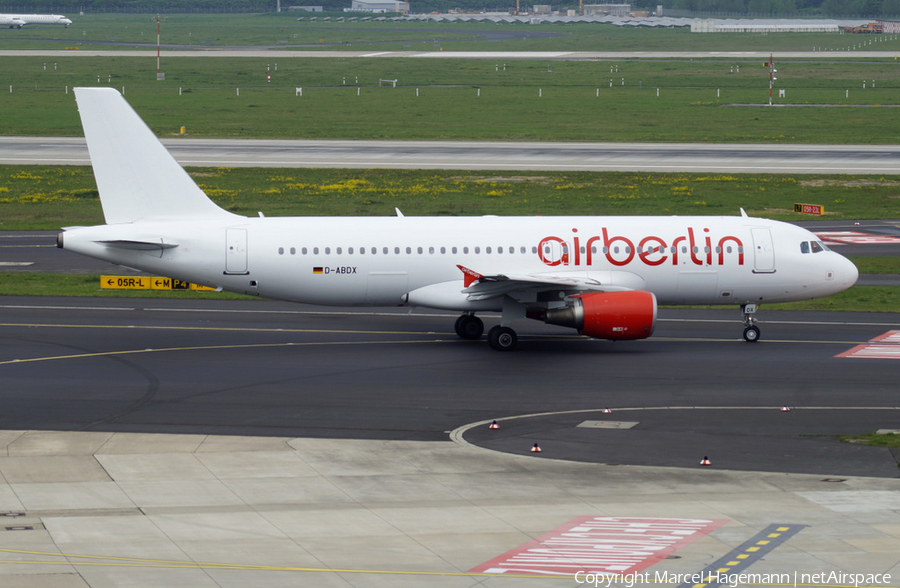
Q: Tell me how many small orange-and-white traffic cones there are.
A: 5